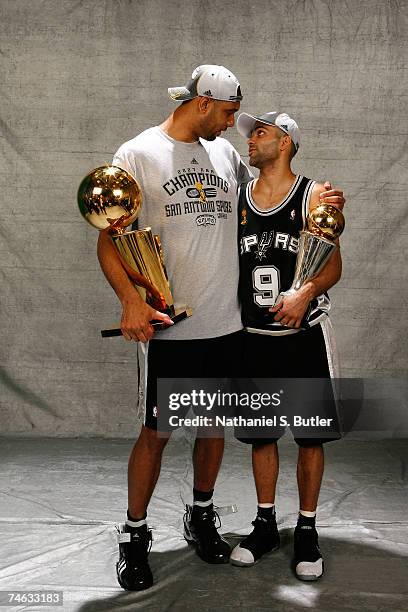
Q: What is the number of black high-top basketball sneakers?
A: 4